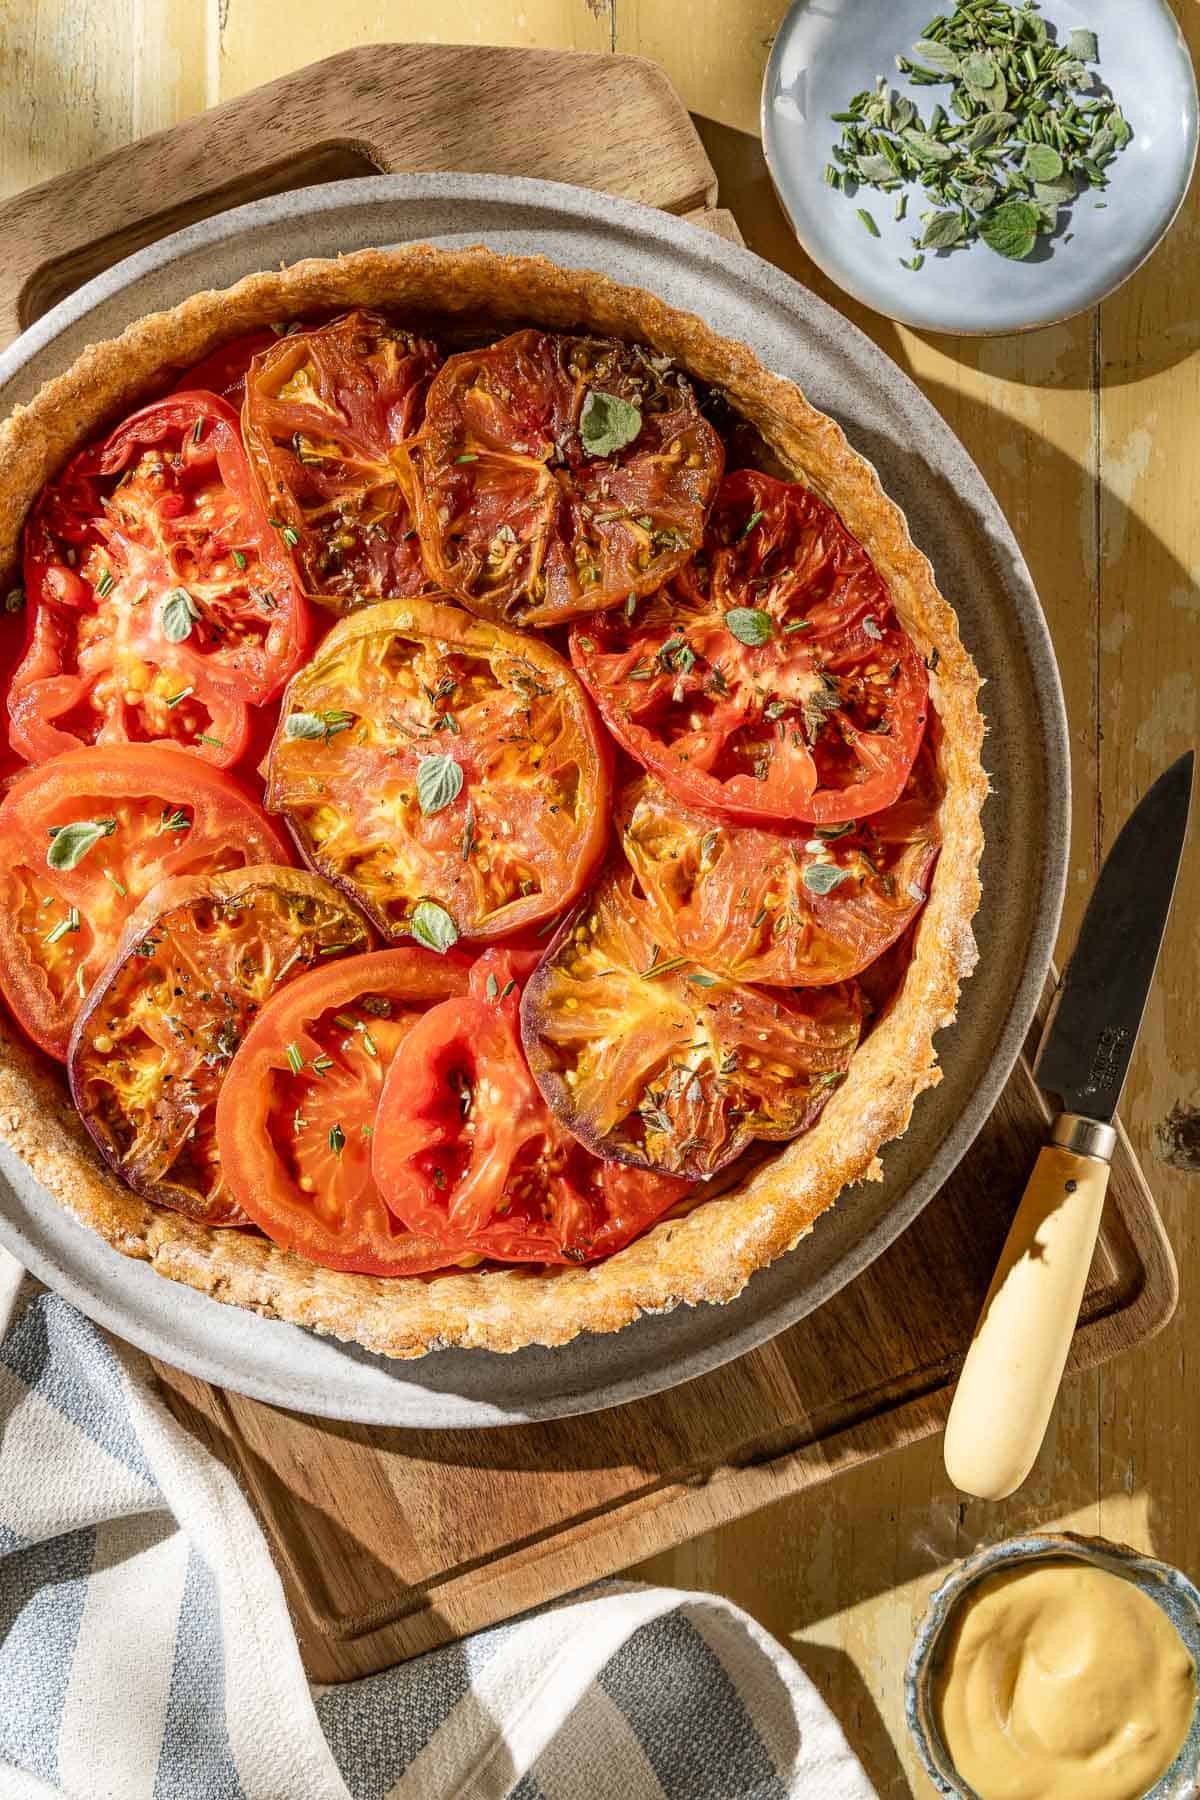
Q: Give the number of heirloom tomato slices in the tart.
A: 11